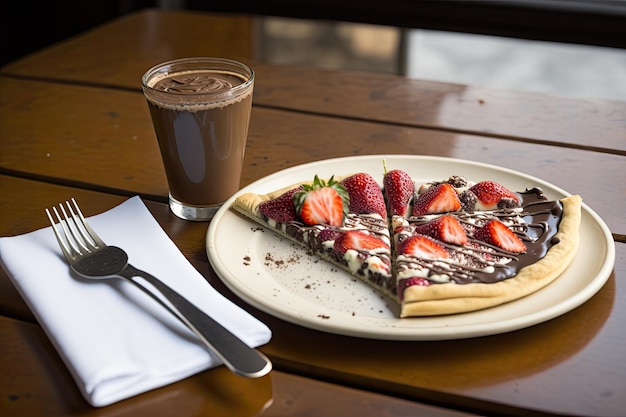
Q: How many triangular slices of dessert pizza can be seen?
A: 2